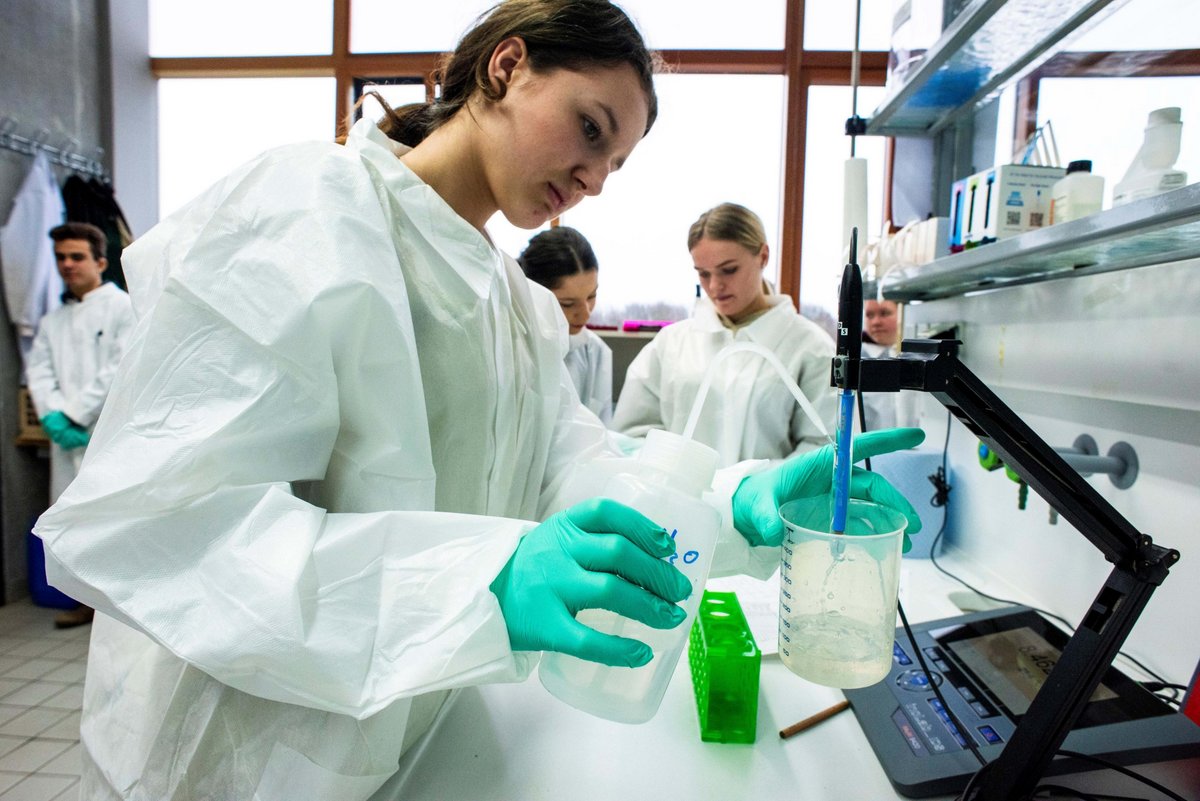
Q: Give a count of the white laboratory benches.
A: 1